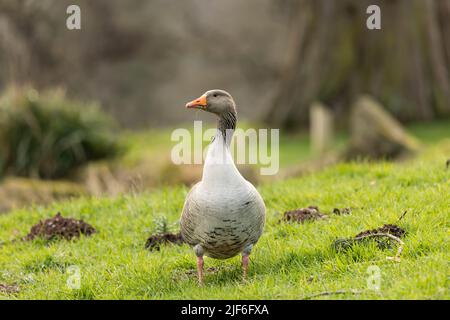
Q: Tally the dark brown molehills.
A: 4